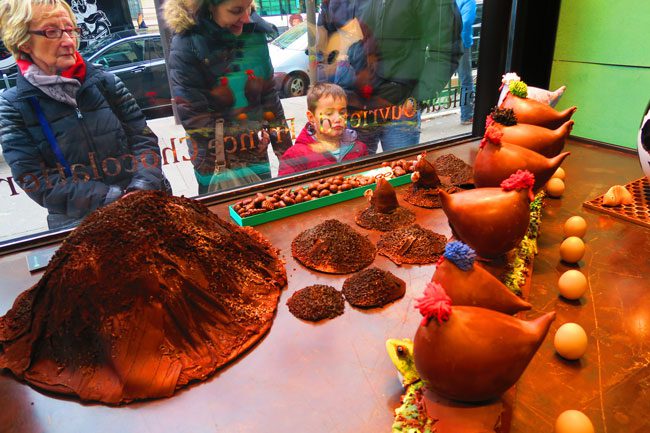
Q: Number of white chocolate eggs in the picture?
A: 7